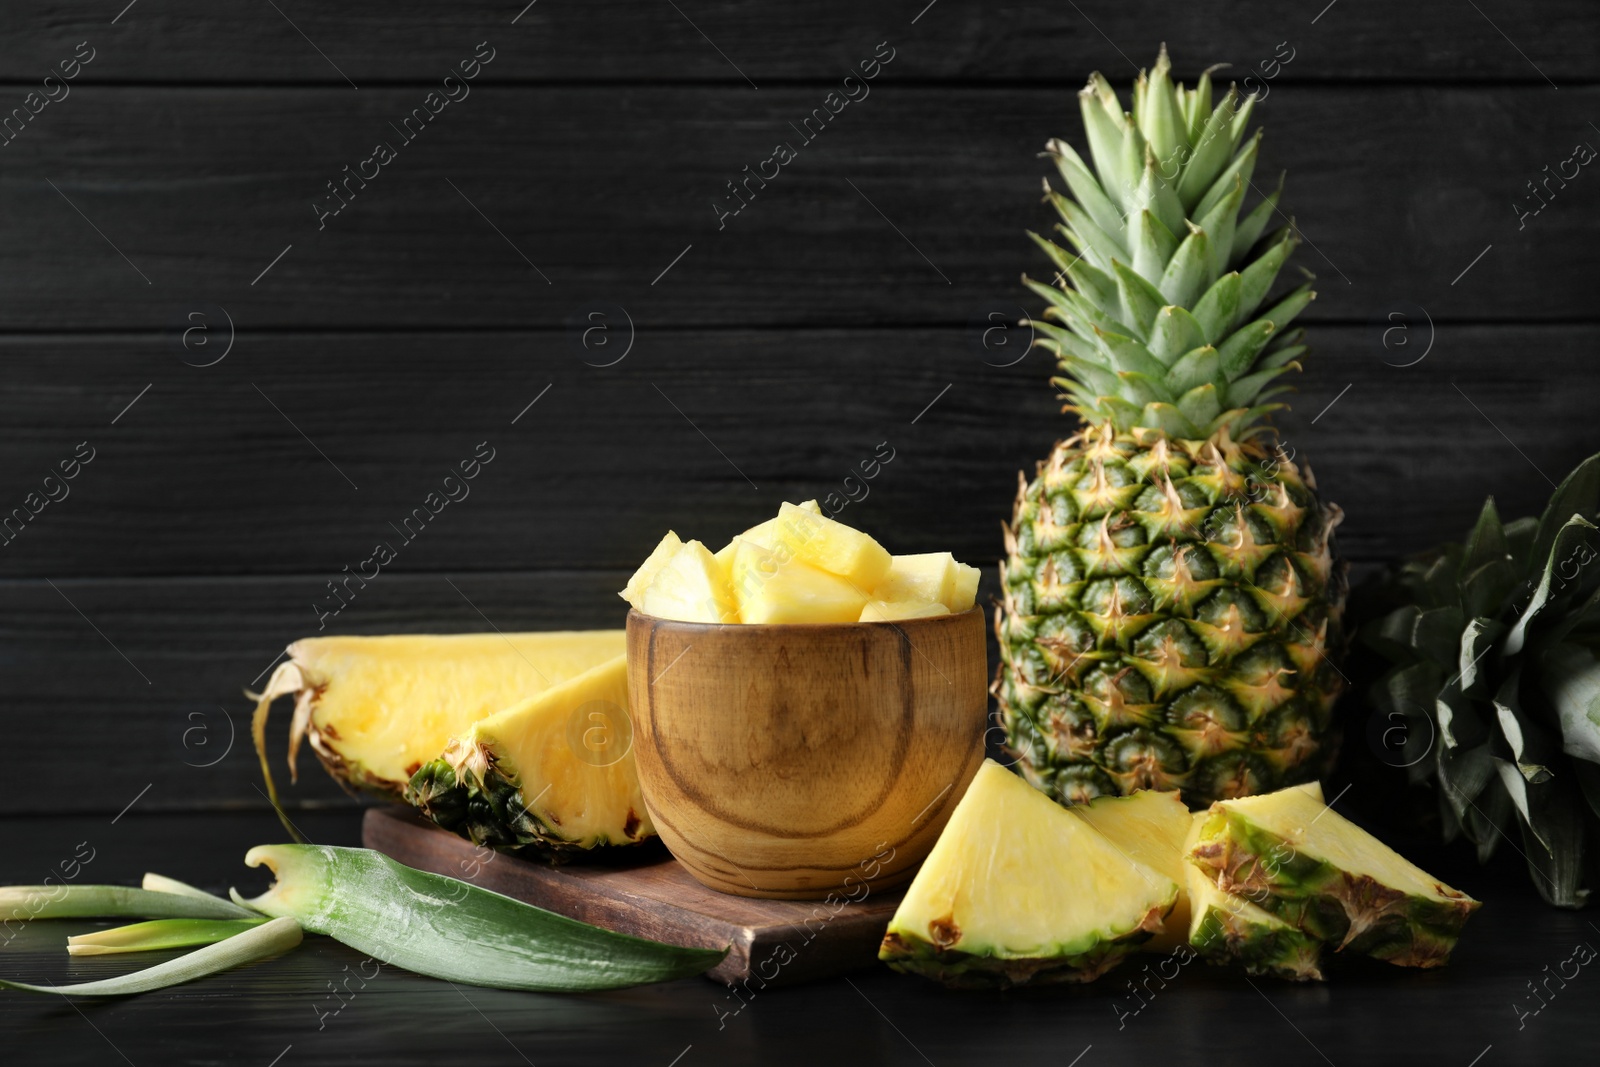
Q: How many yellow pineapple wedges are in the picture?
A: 6